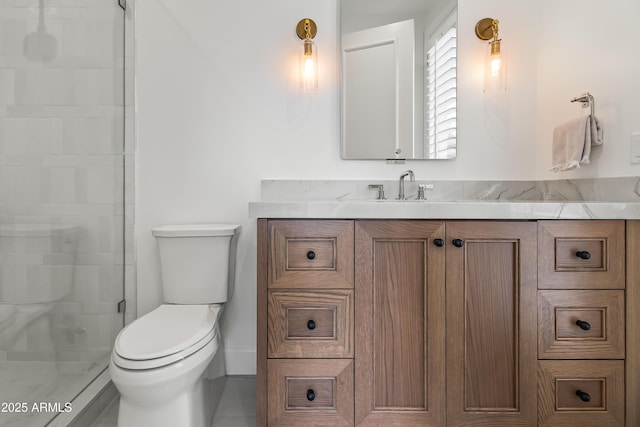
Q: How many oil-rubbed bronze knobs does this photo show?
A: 8